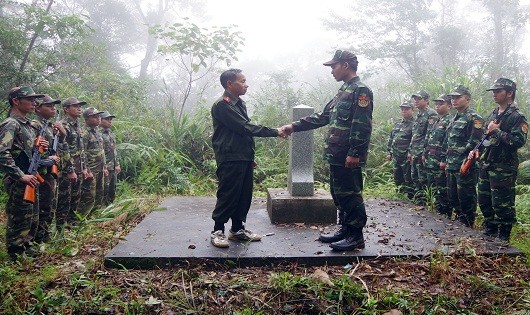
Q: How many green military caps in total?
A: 11